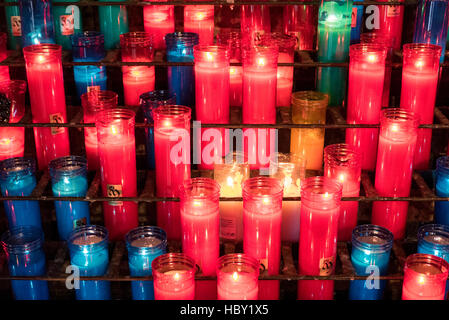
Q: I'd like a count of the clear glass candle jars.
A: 2